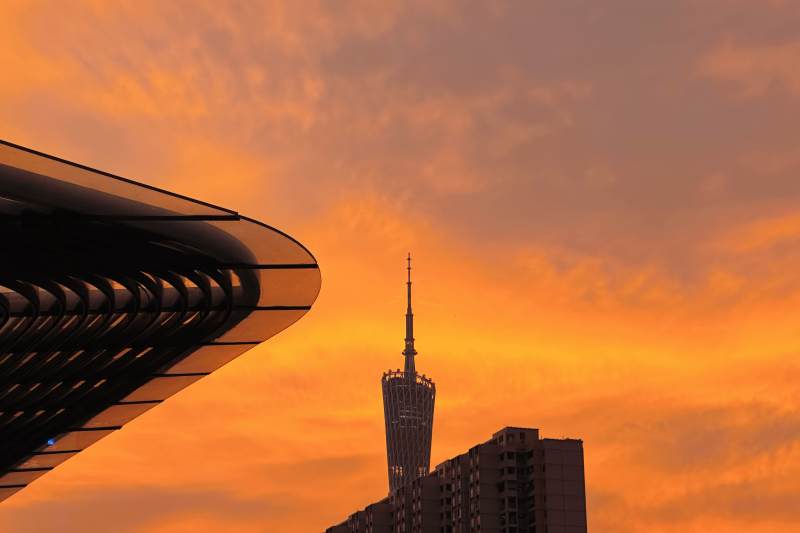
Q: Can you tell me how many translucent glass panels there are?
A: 11